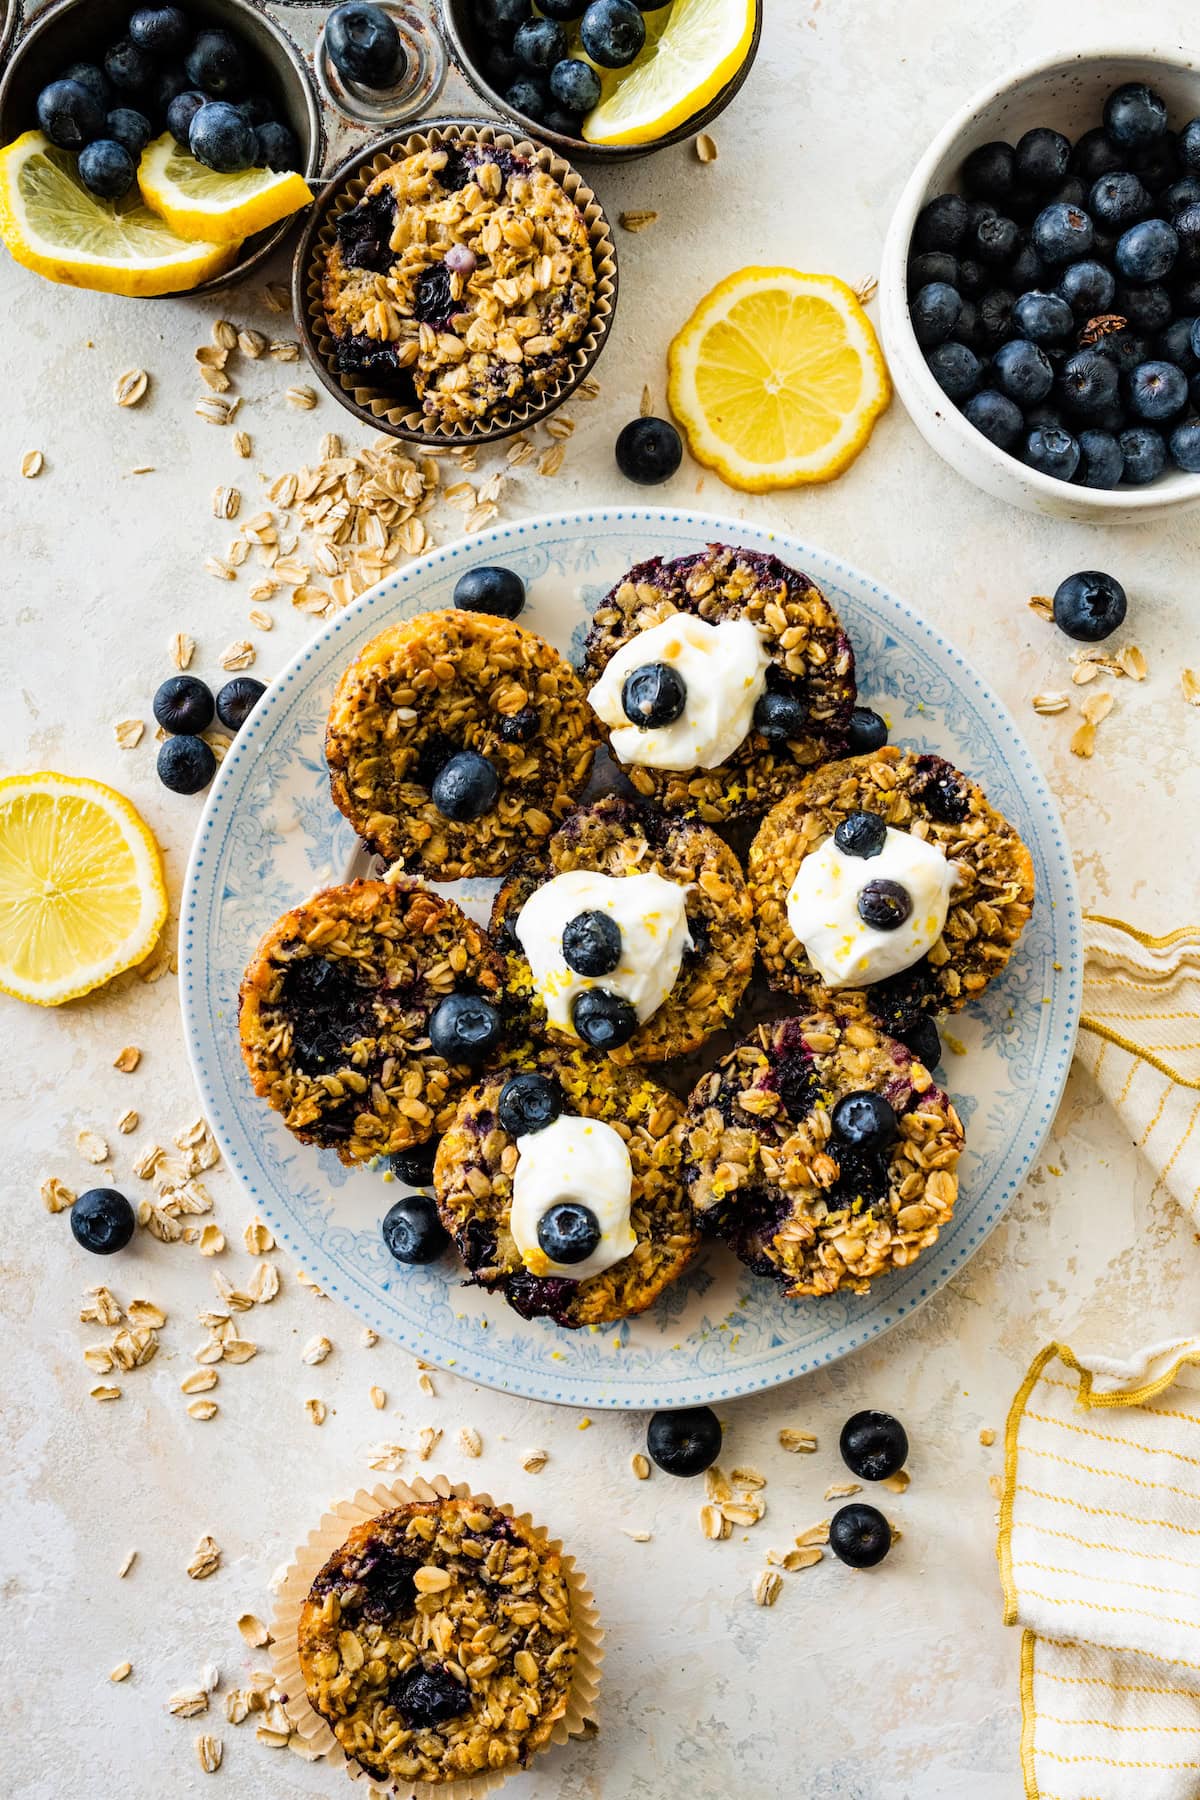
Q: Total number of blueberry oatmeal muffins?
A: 9